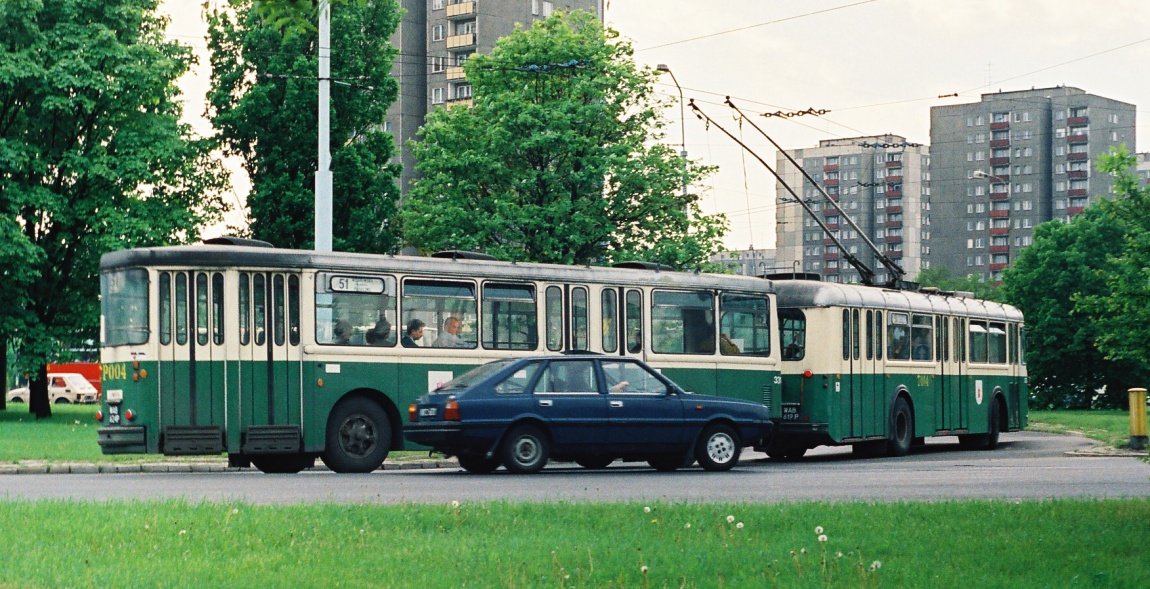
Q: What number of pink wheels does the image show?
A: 0